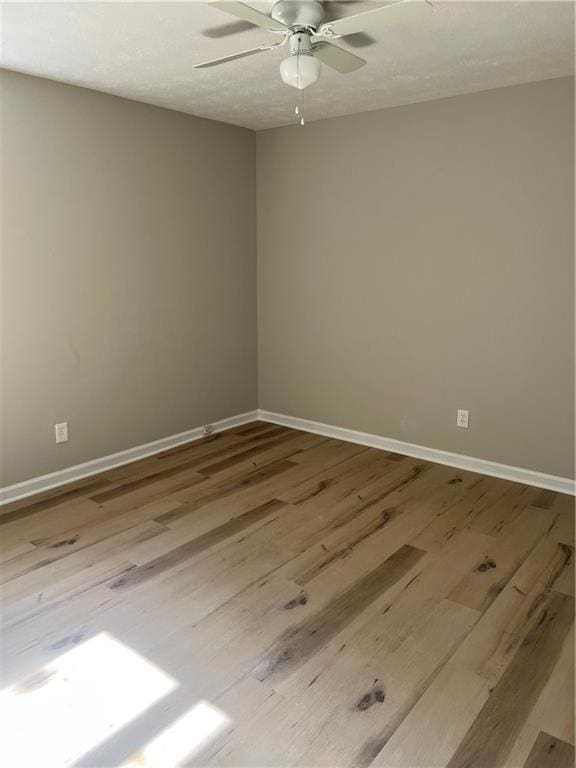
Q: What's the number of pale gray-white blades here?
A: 4